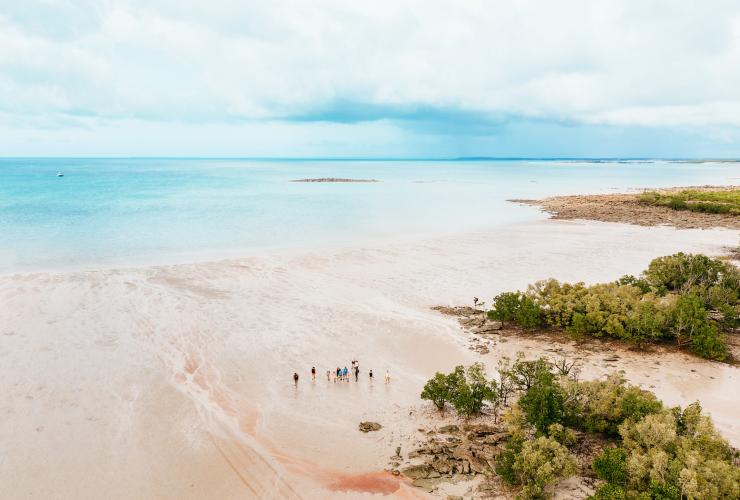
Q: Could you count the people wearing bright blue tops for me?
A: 2